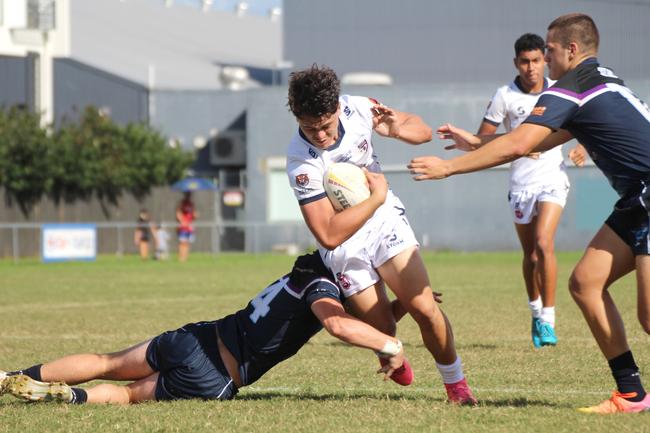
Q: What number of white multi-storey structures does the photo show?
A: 1